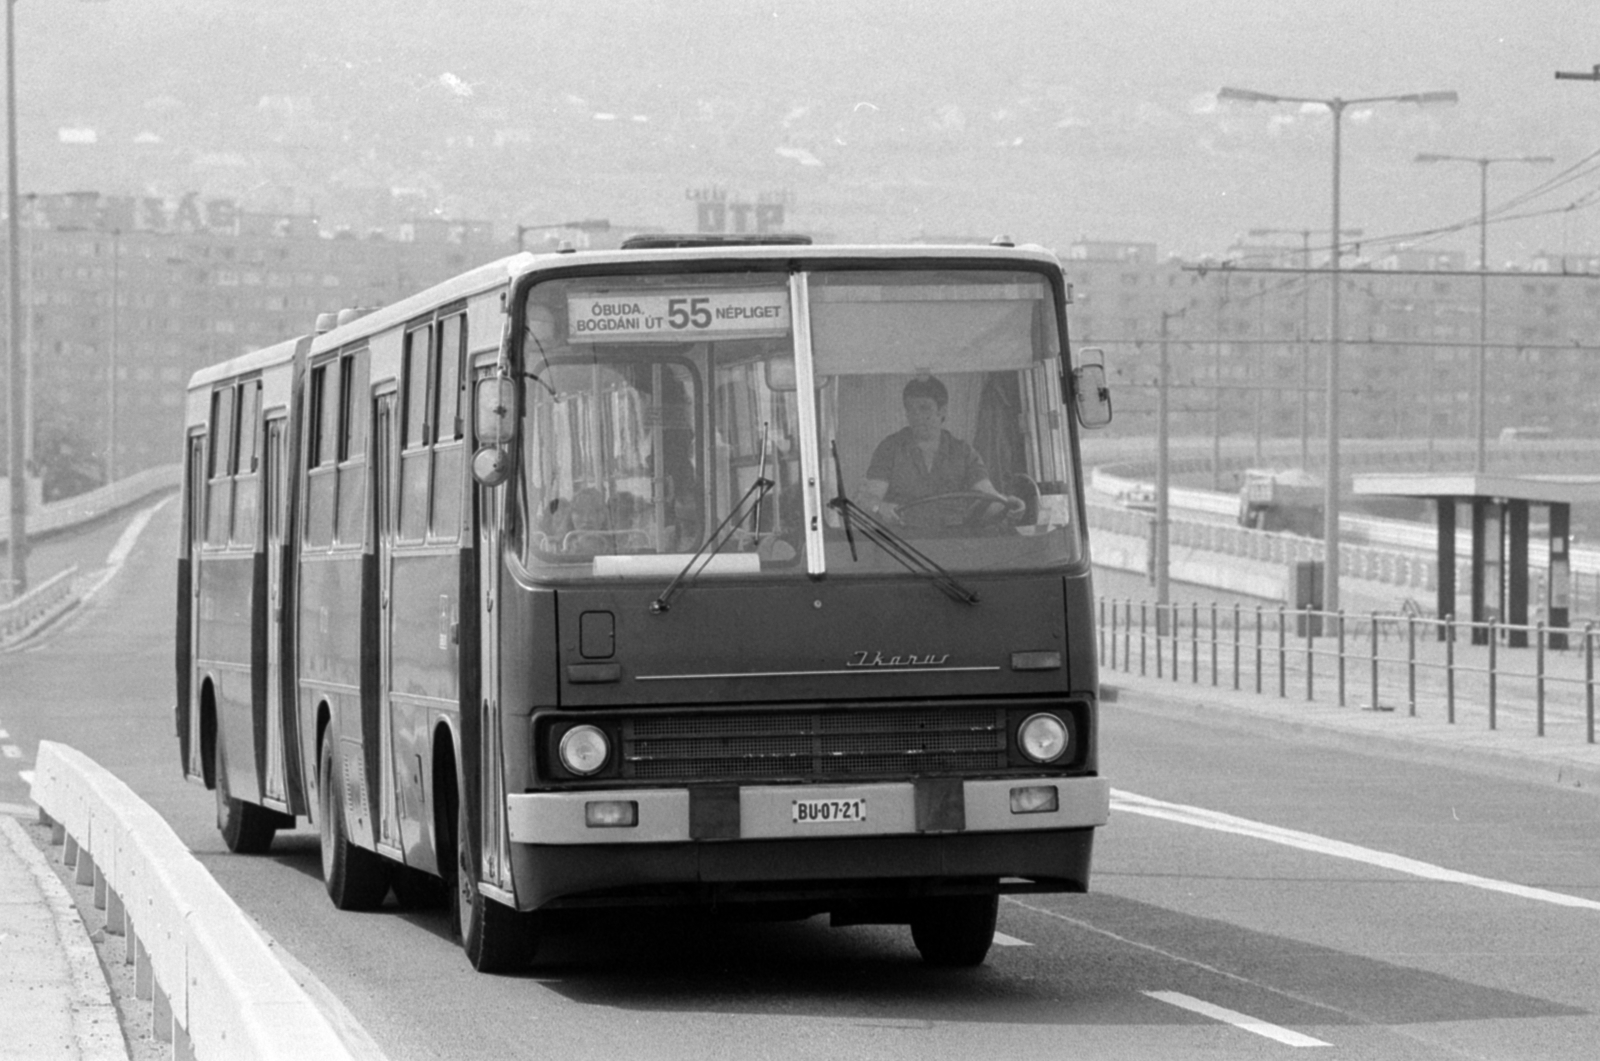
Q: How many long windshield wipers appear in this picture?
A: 2